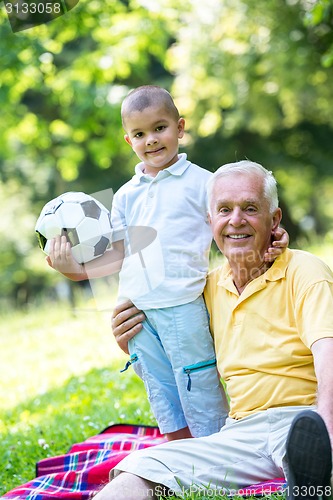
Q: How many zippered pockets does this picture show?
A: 2